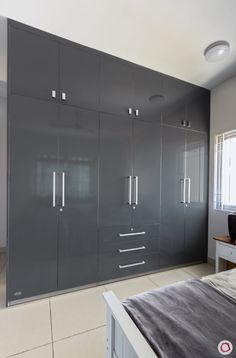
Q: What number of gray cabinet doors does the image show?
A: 12